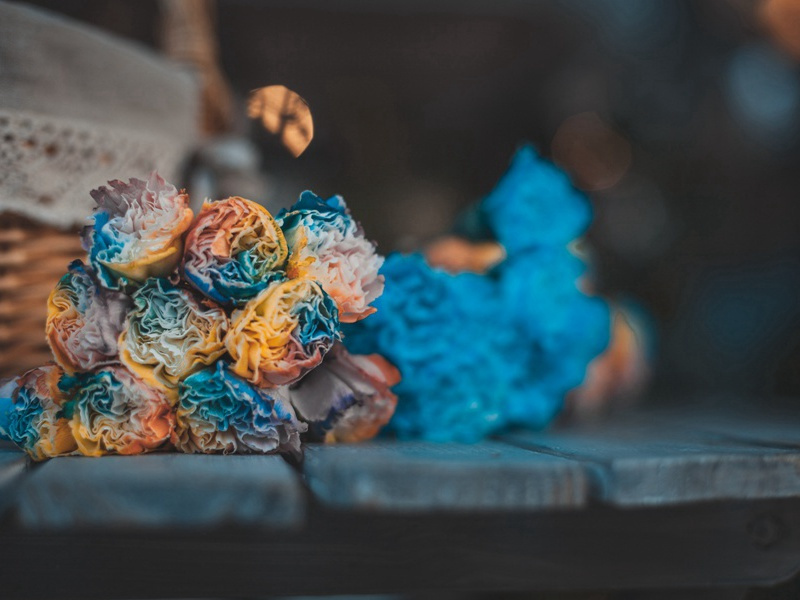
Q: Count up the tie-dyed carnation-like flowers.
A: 10